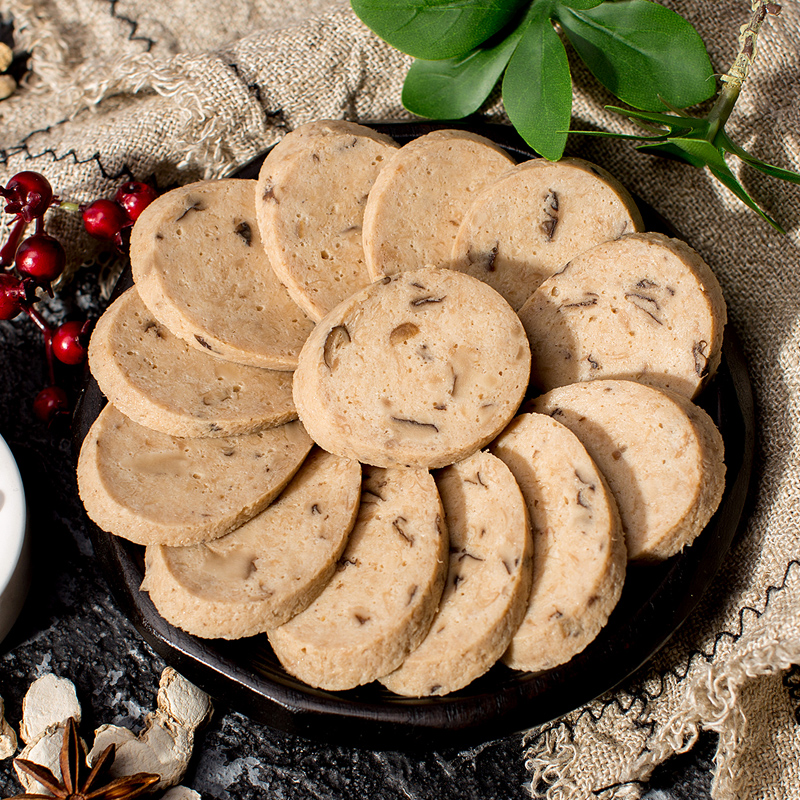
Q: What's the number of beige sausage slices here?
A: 13